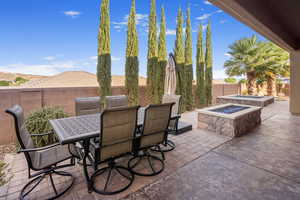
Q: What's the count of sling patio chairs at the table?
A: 6